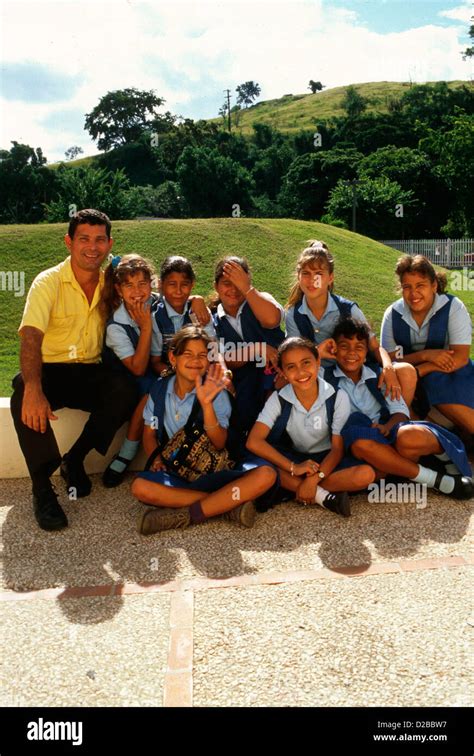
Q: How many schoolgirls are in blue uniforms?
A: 8